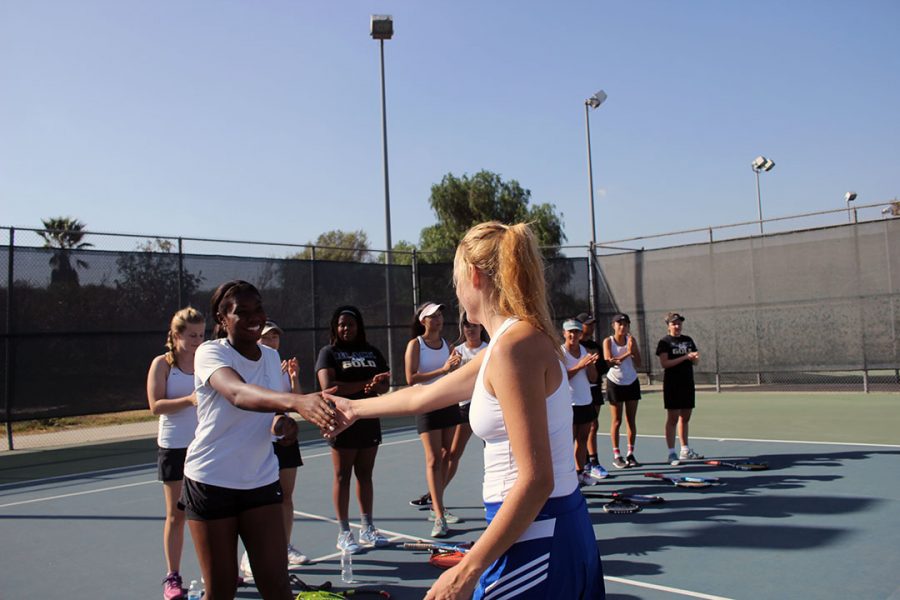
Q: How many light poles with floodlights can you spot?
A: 4